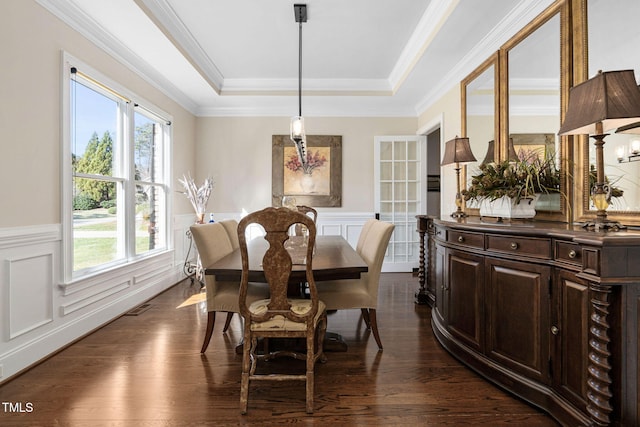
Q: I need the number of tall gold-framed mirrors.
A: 3